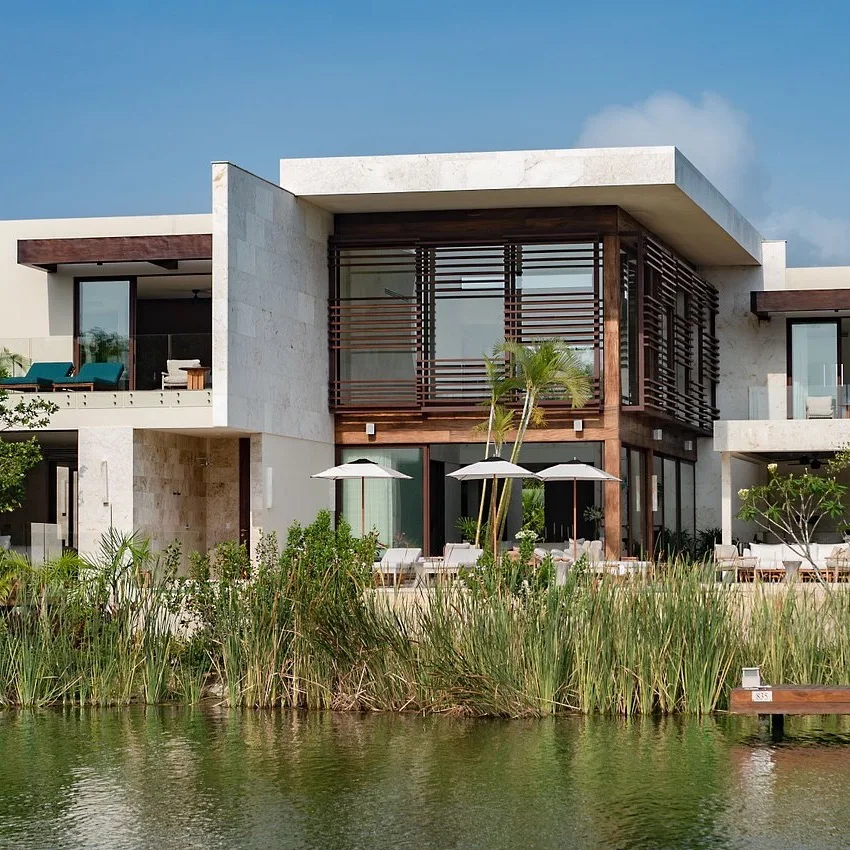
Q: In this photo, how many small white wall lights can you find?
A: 4